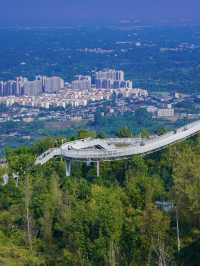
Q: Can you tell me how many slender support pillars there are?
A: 2